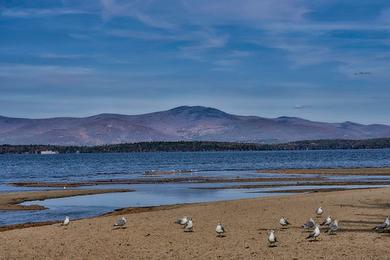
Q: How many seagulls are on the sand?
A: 13